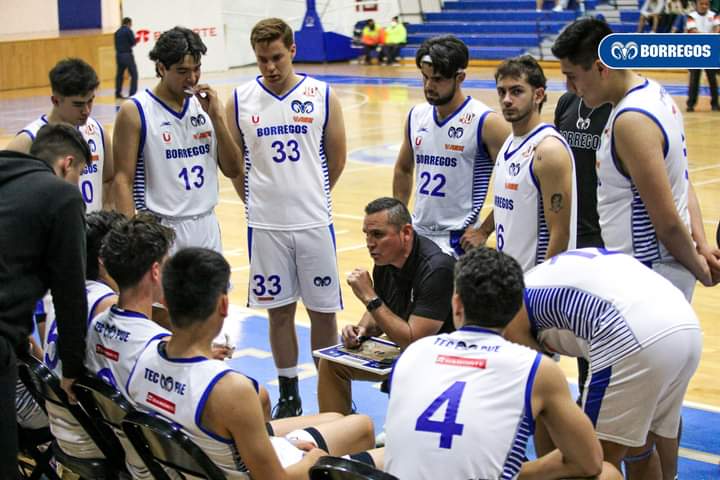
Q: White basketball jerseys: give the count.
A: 11